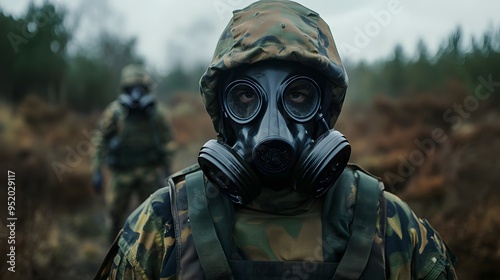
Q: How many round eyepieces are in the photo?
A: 2